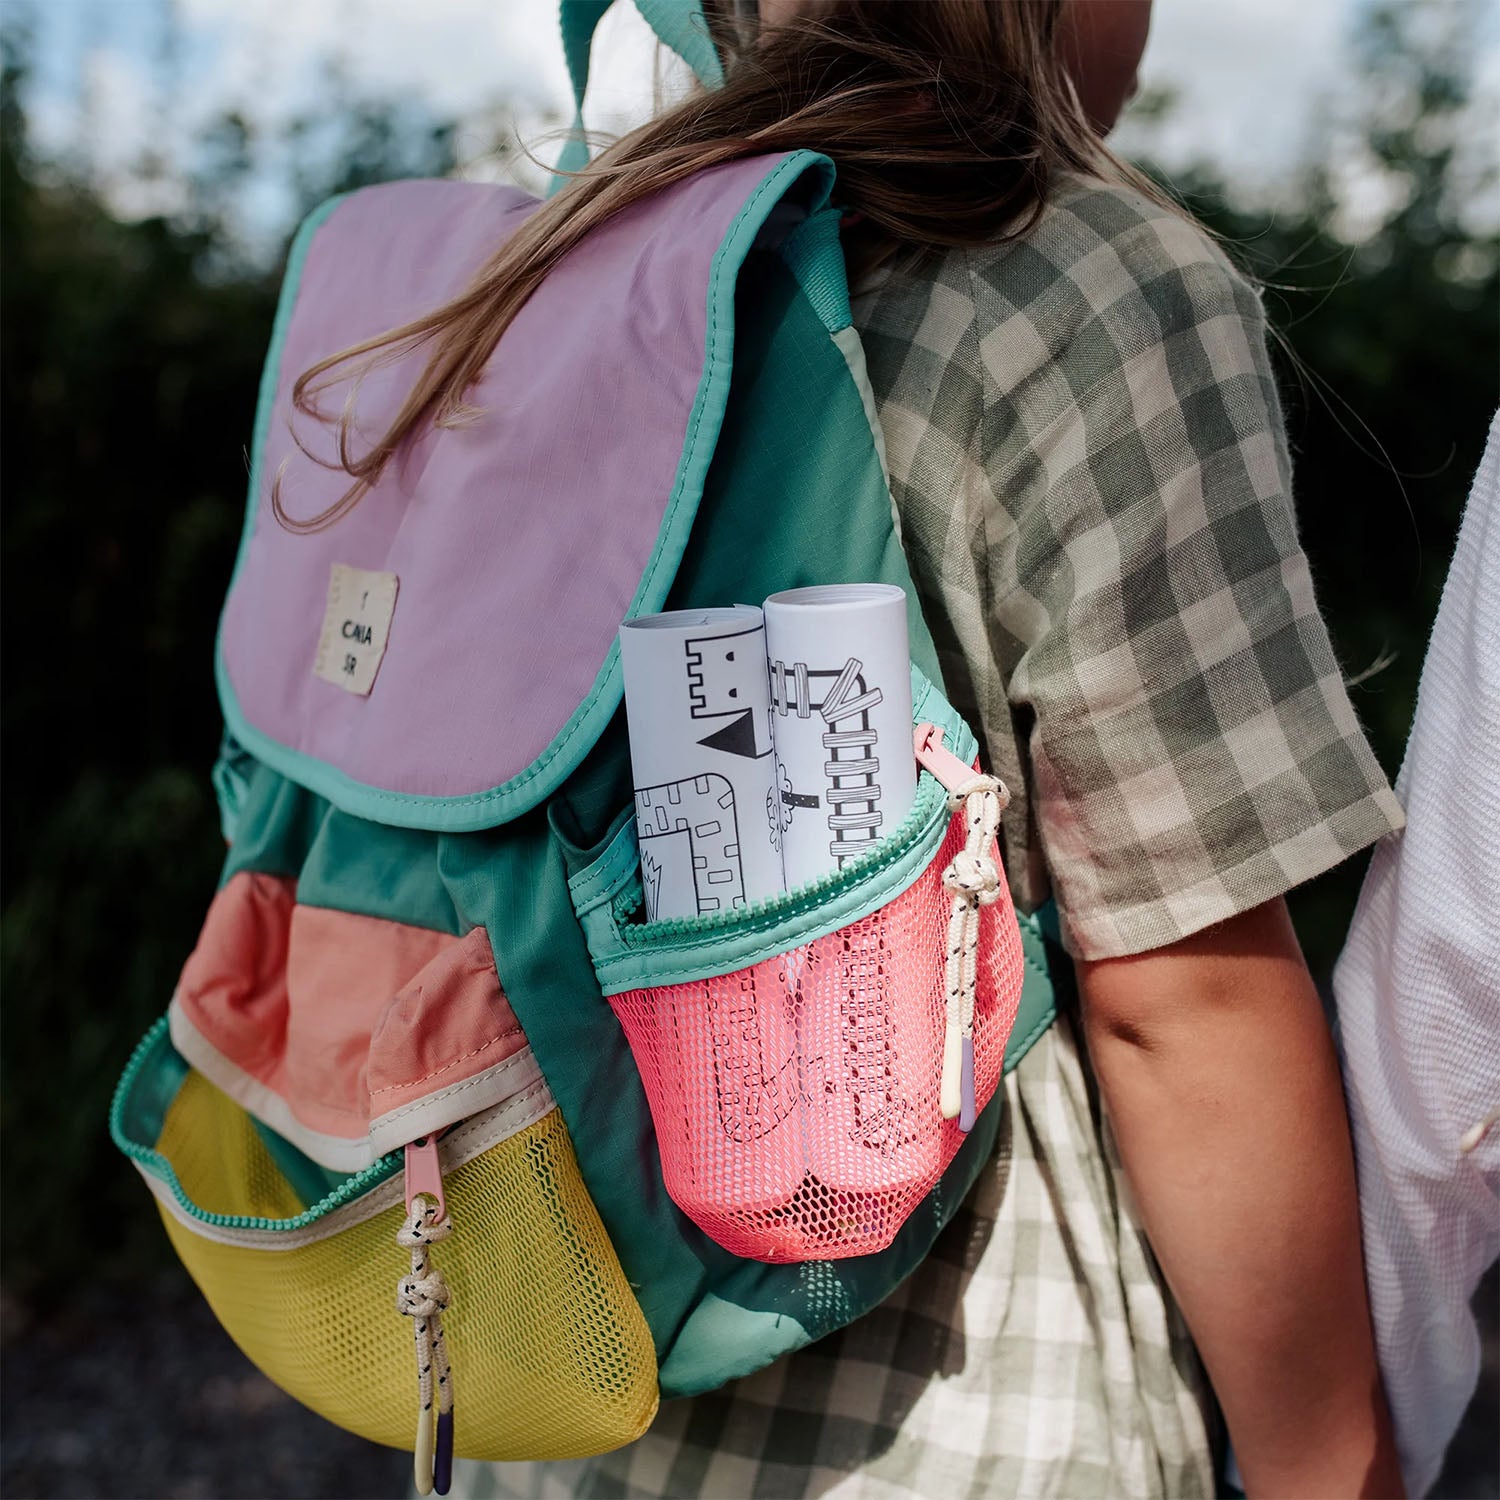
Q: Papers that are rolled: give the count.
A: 2